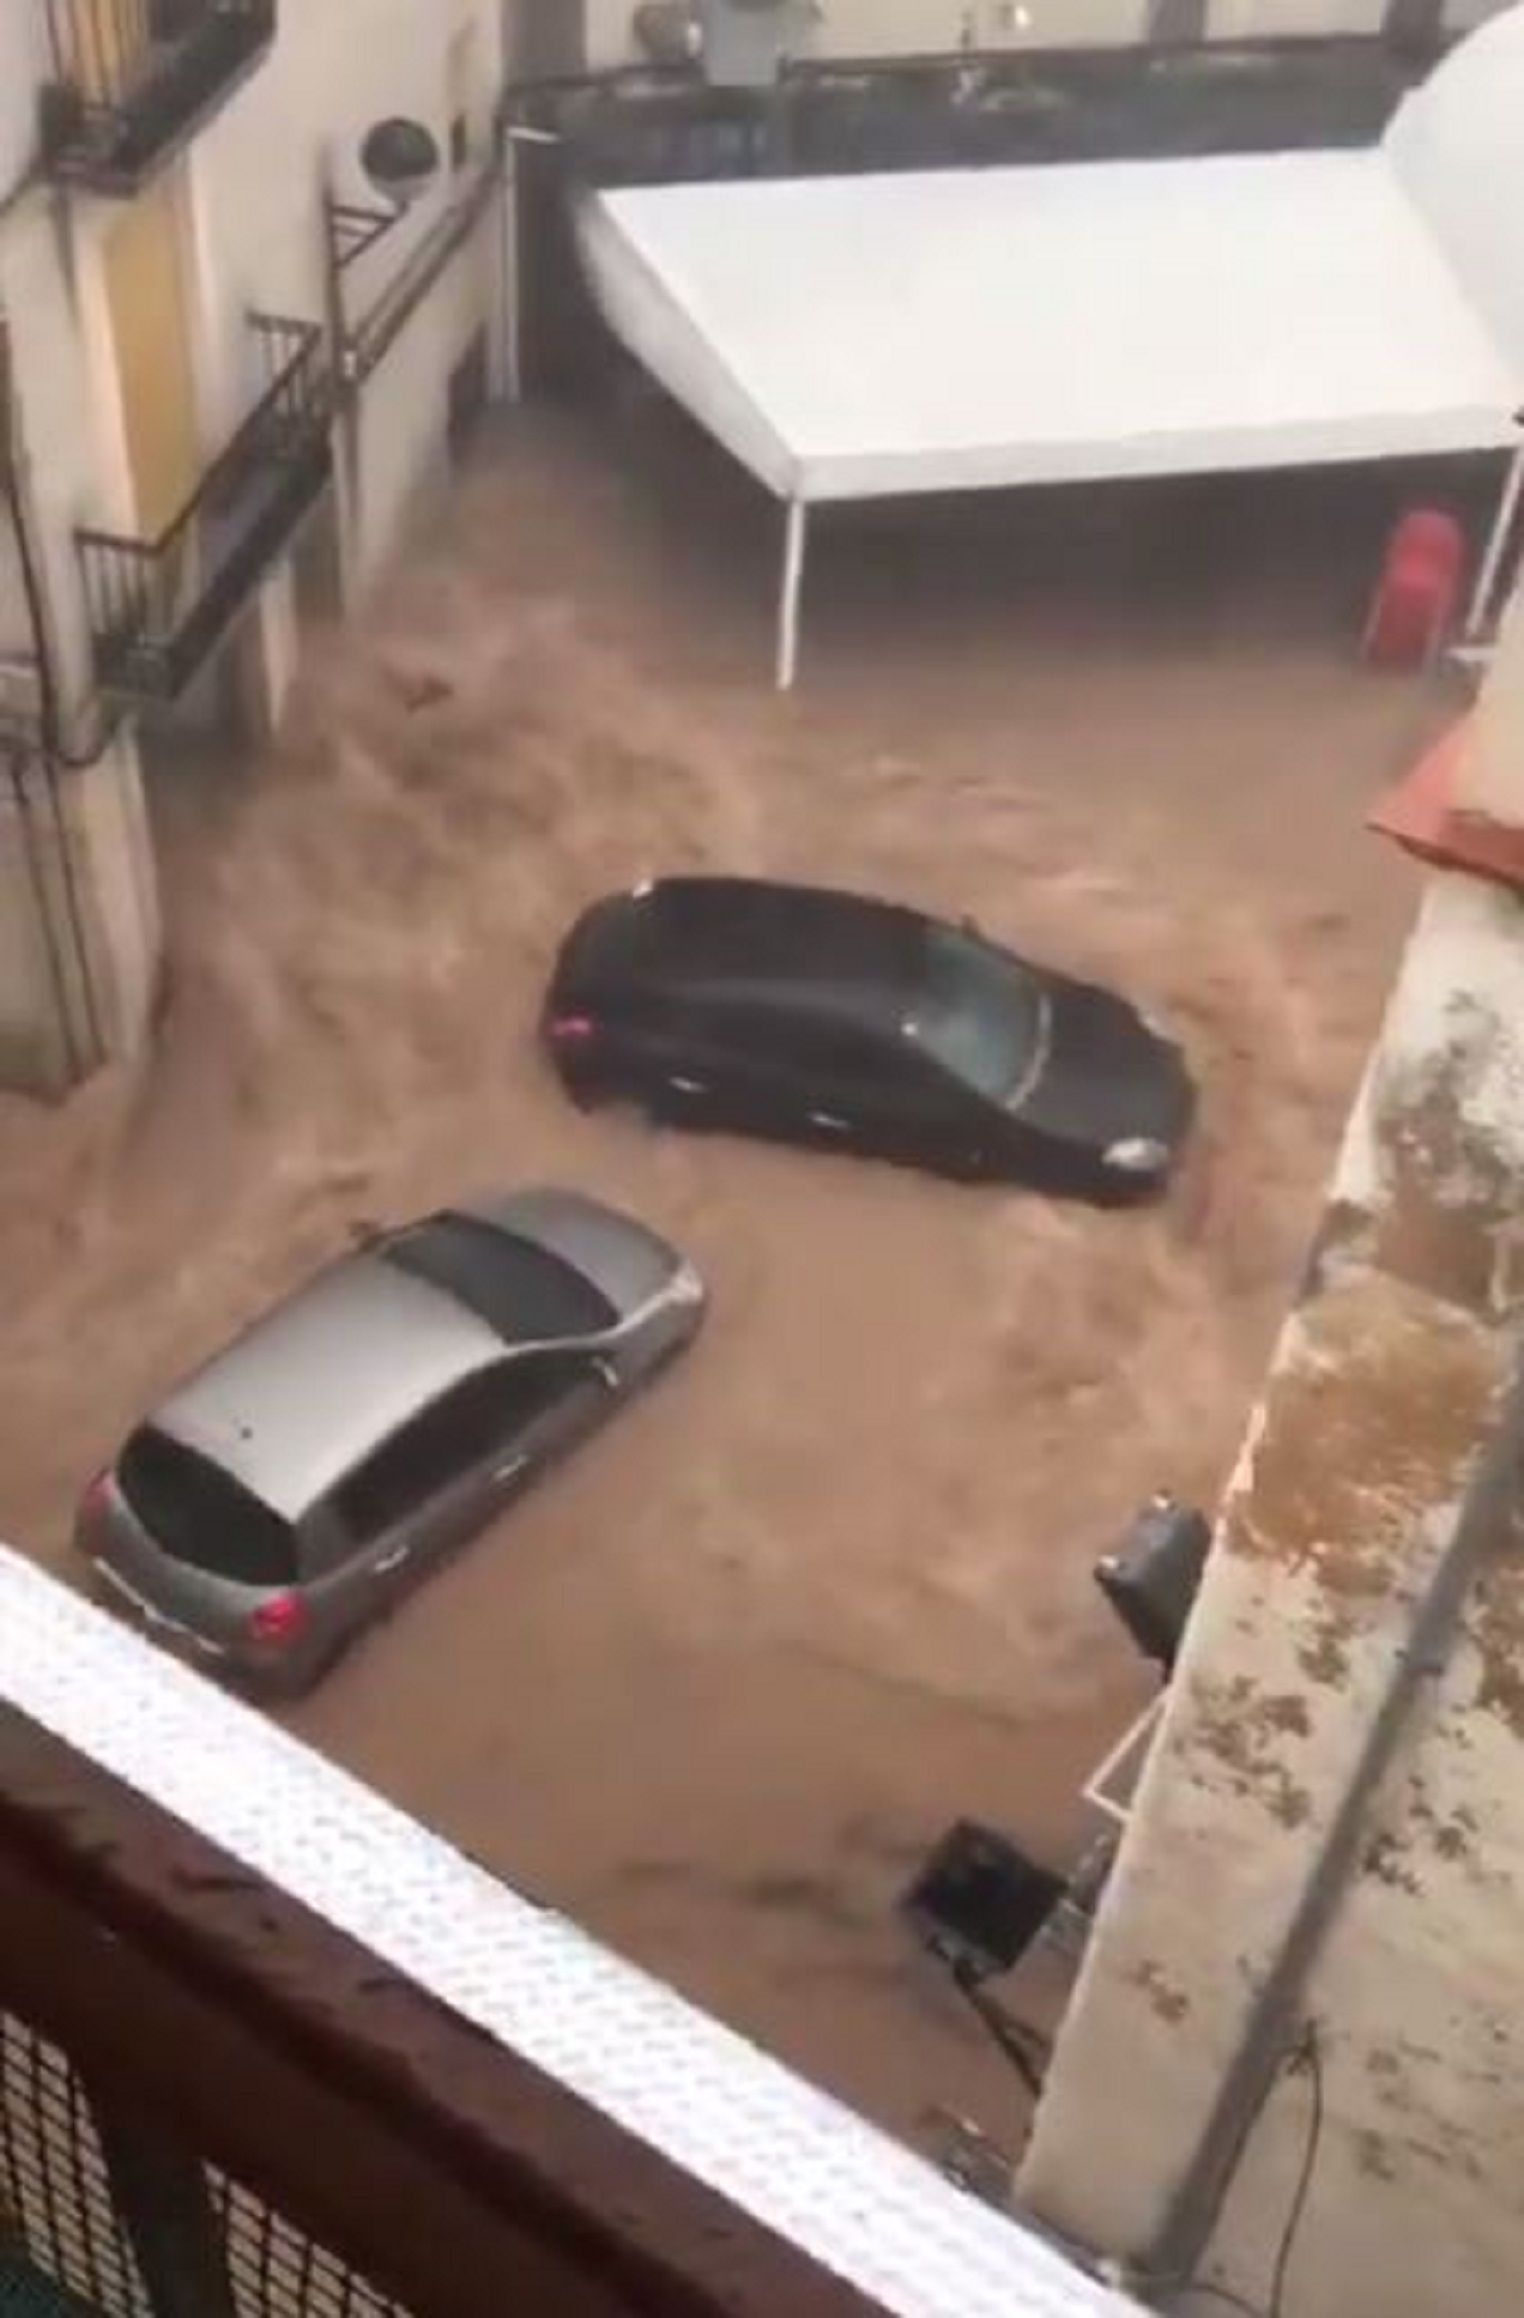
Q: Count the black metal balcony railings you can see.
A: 2